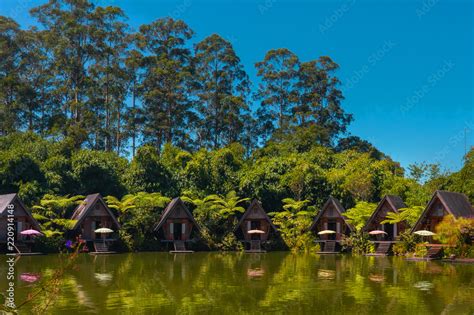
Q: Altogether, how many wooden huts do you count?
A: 7